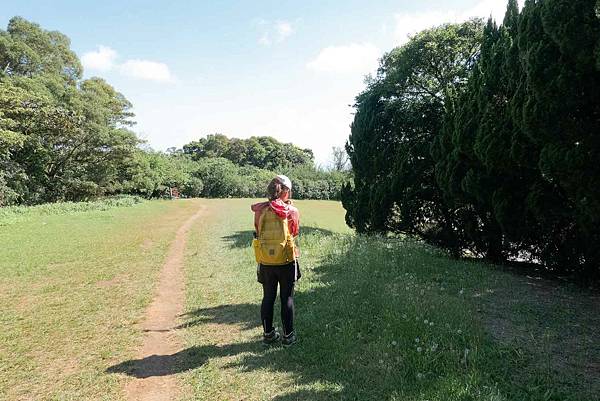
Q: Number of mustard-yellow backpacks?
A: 1